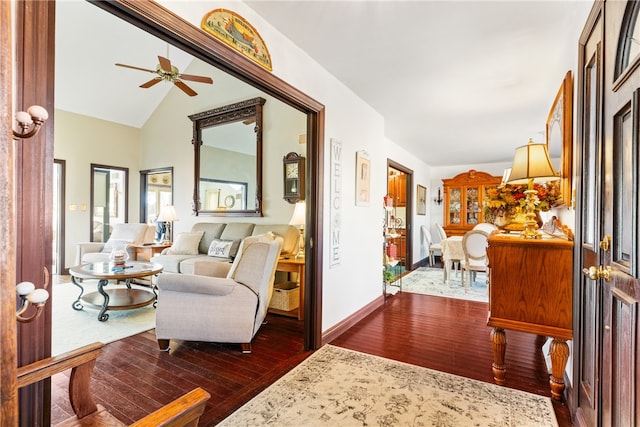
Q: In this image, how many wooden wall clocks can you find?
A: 1